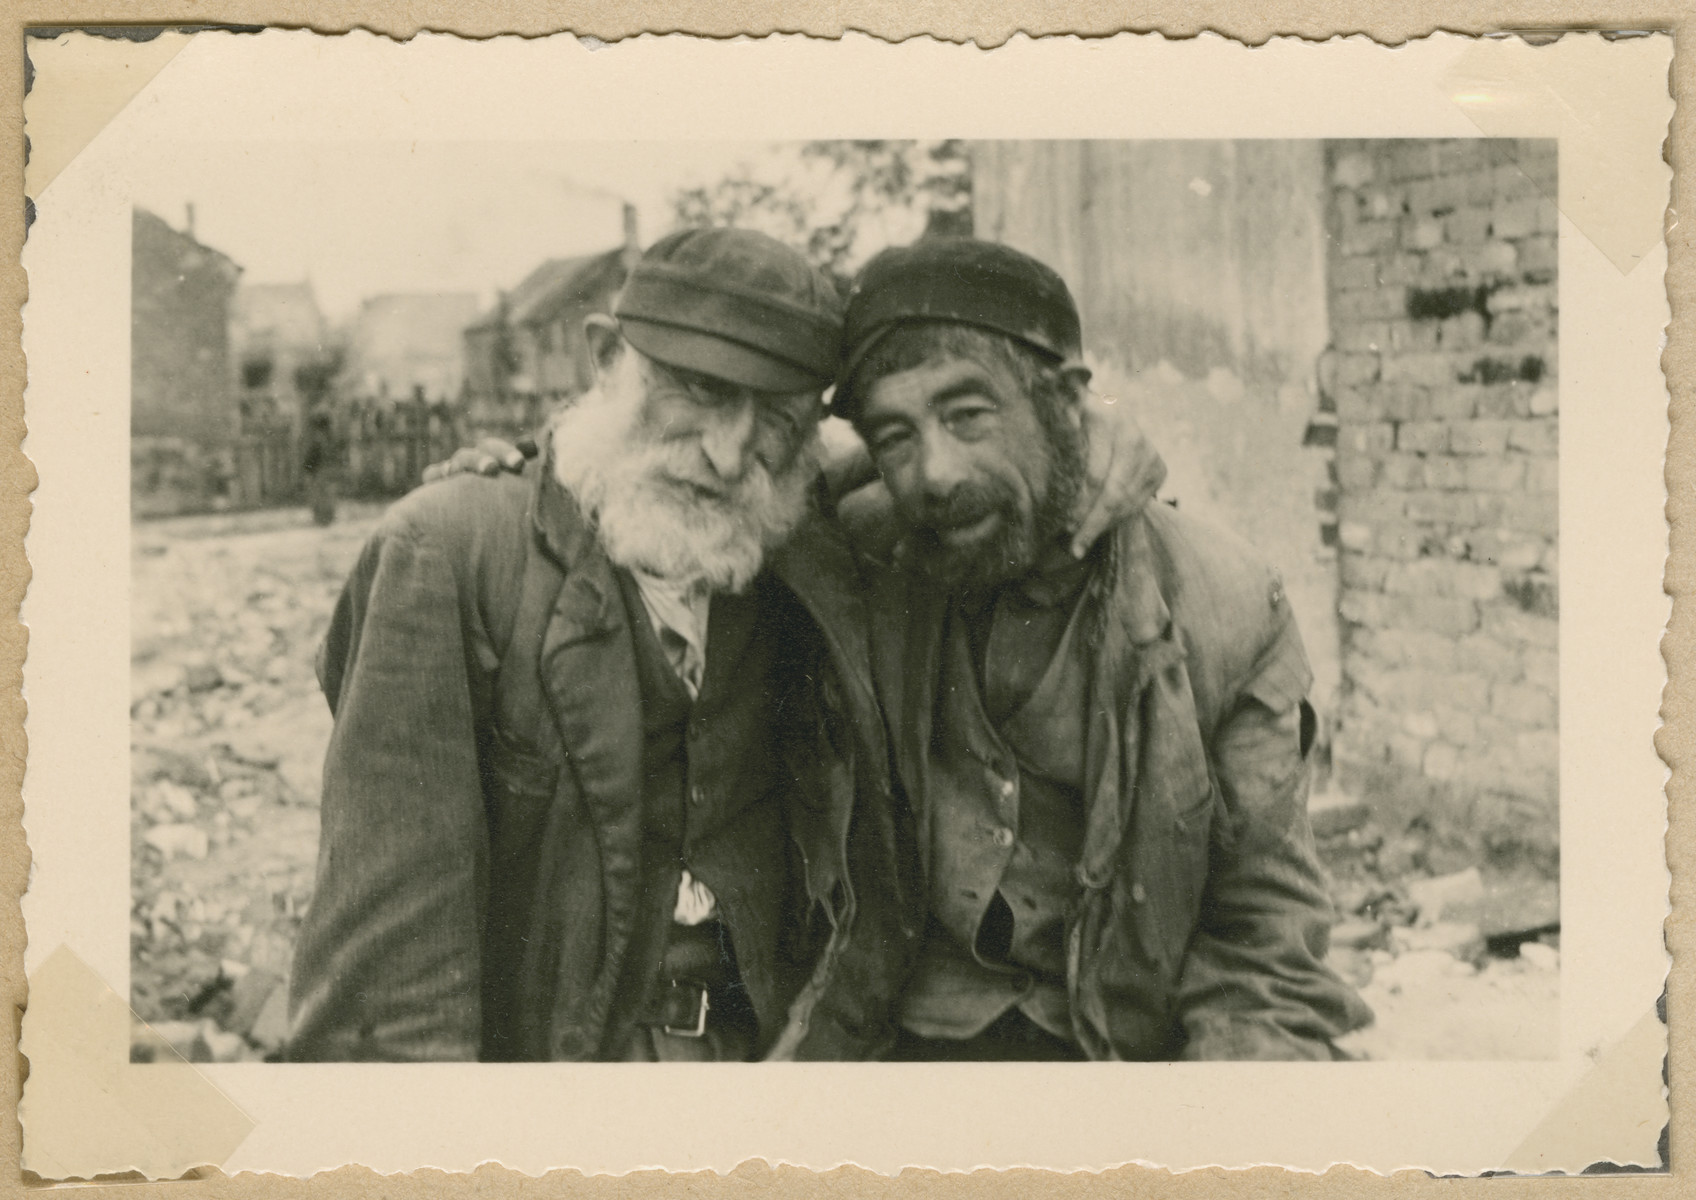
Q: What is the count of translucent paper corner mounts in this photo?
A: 4